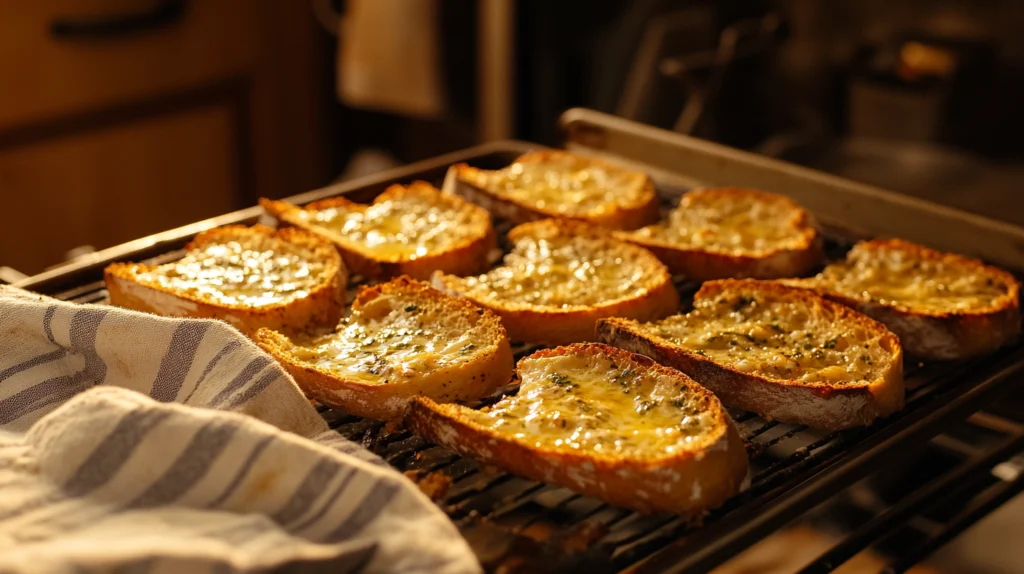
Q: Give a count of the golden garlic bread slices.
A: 9